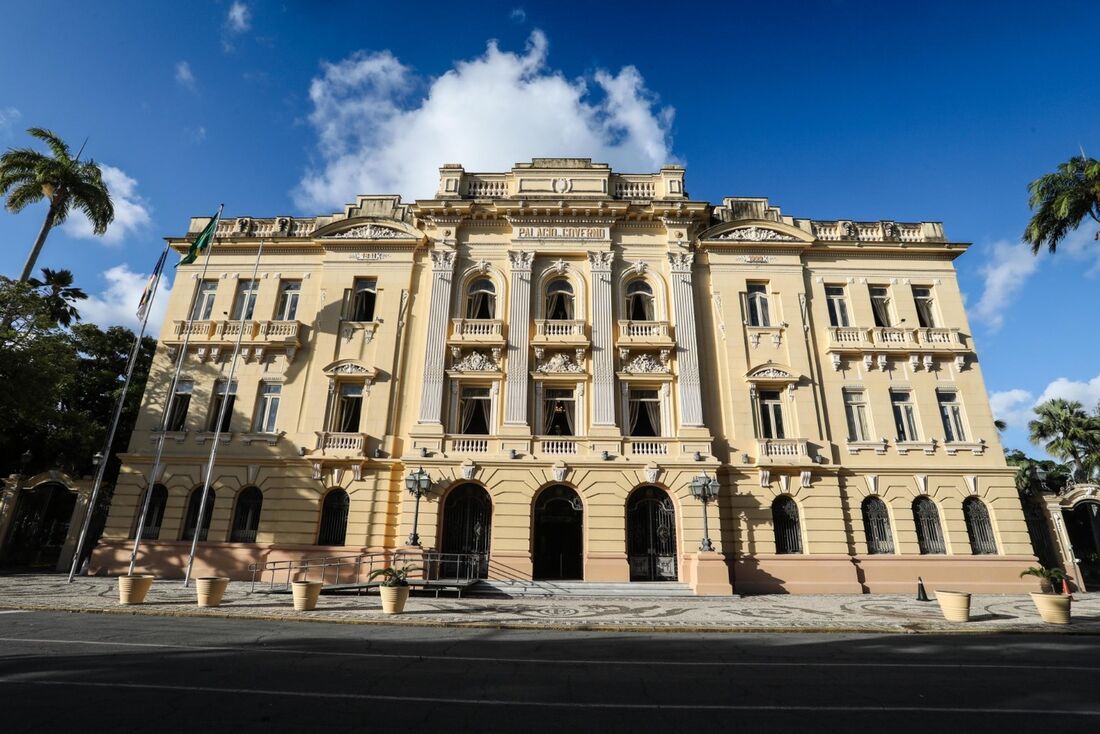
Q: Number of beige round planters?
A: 6